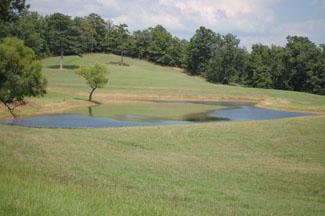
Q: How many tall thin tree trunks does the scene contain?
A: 2